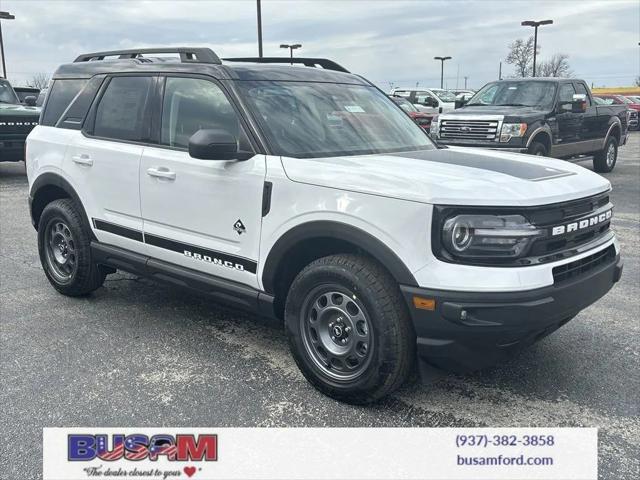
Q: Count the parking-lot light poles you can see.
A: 5